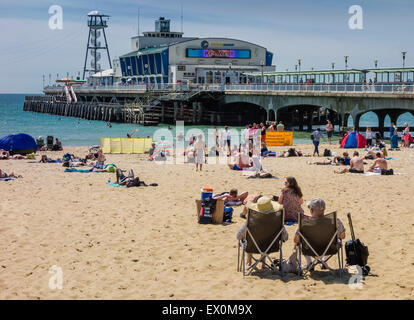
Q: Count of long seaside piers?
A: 1